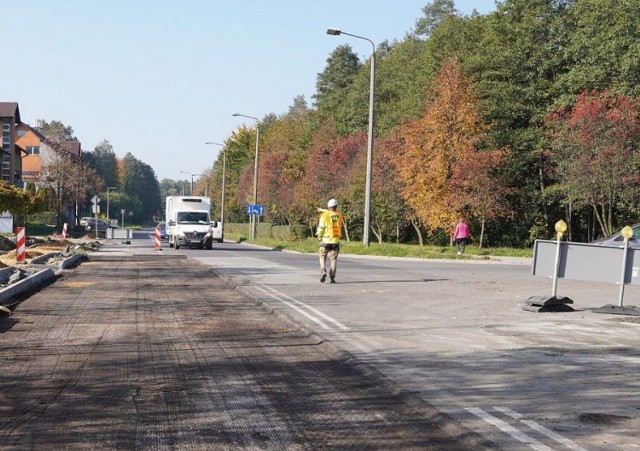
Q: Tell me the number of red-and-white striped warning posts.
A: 3